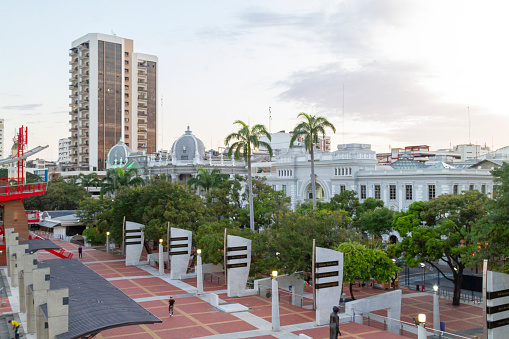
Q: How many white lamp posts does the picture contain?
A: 6